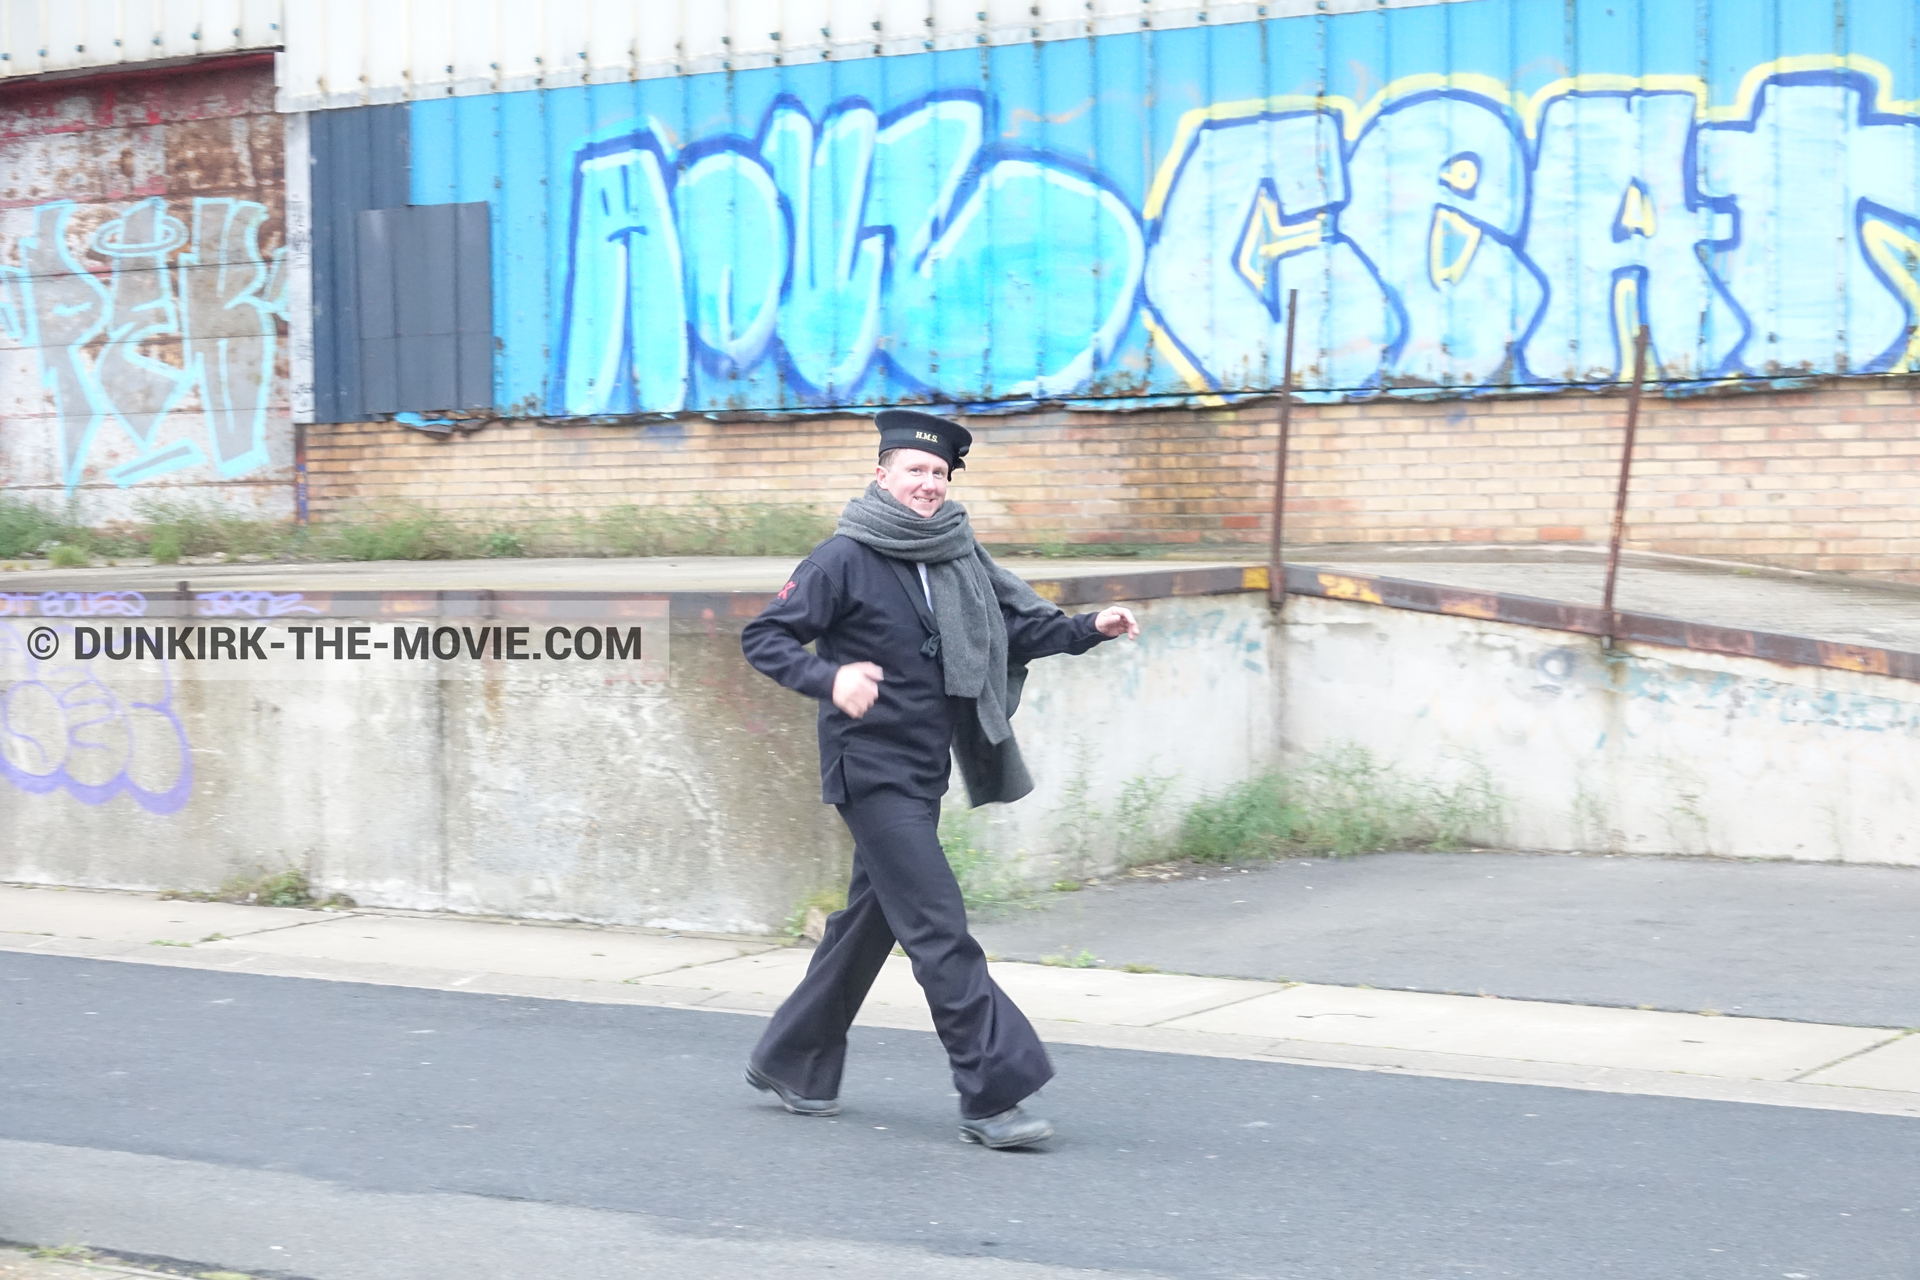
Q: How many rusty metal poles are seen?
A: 2